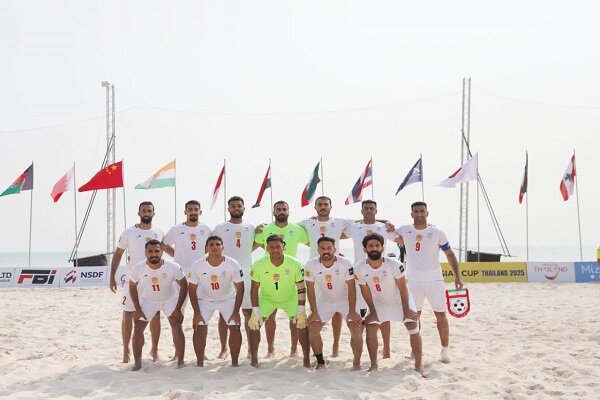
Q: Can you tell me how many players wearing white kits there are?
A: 10